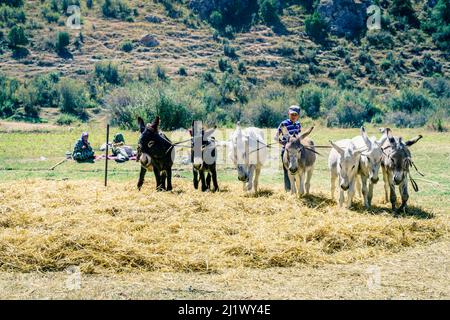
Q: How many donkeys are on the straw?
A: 7